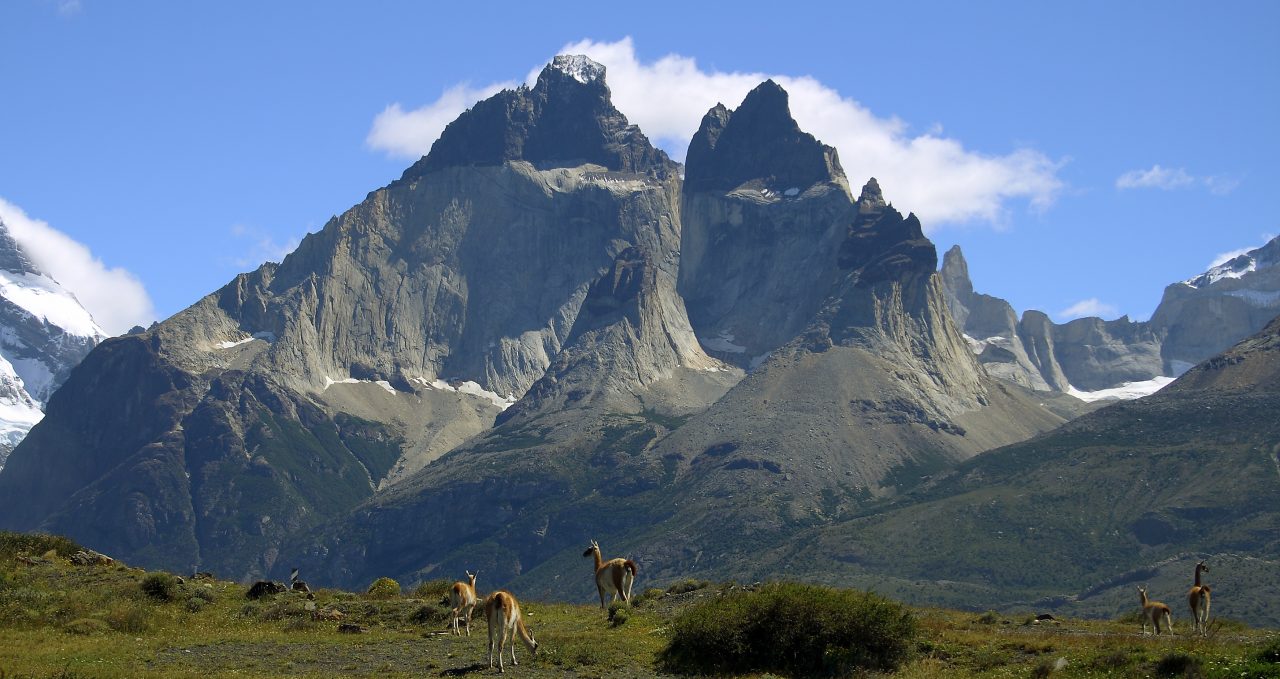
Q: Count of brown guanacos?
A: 5